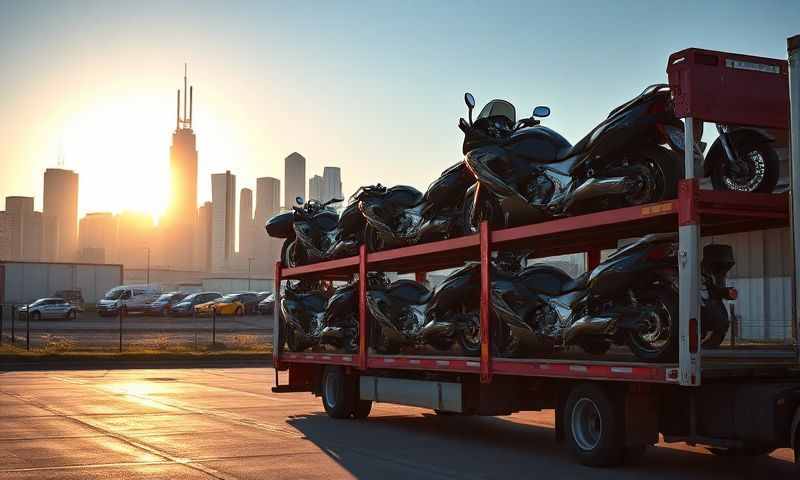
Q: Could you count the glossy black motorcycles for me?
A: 8